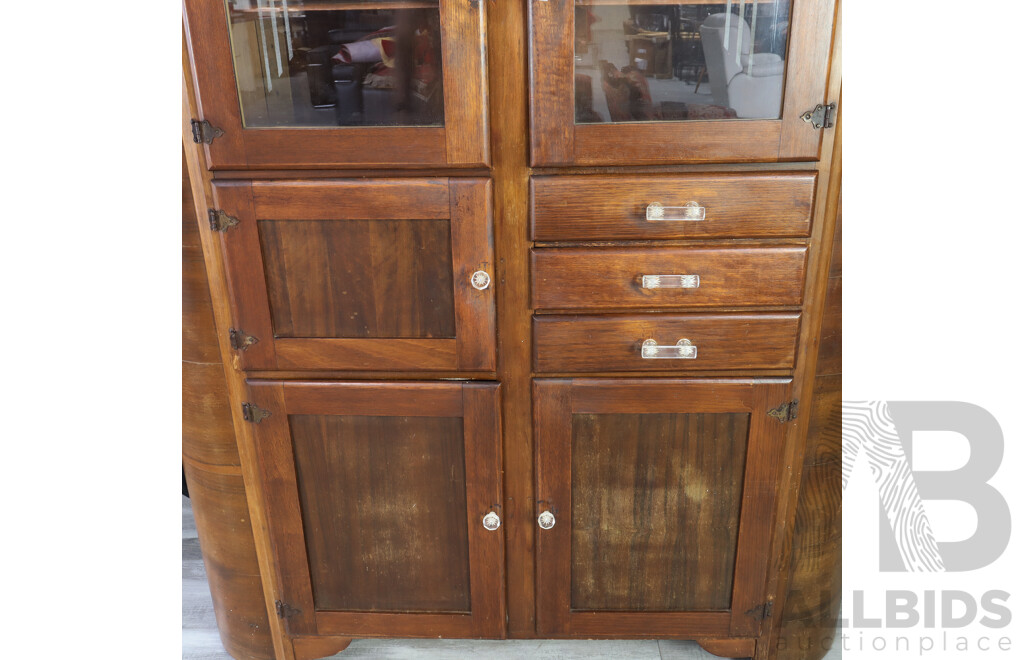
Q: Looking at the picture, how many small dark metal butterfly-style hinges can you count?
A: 8